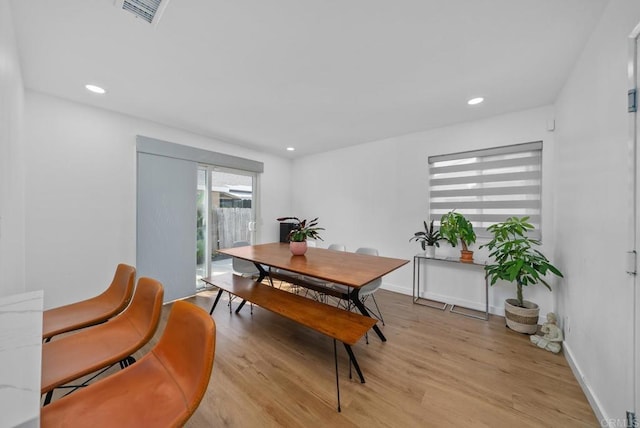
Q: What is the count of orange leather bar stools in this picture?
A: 3